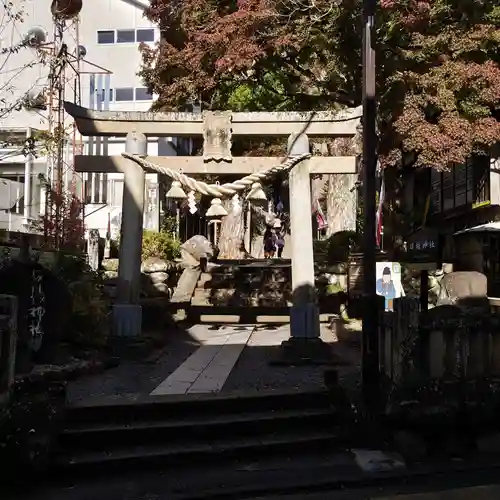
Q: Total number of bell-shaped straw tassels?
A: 3